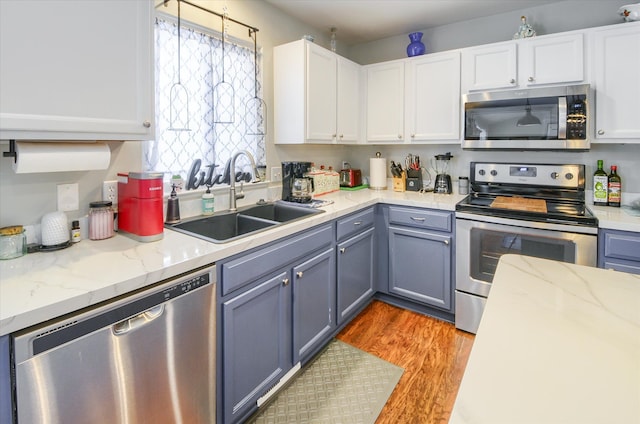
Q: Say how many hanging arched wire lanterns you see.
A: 3